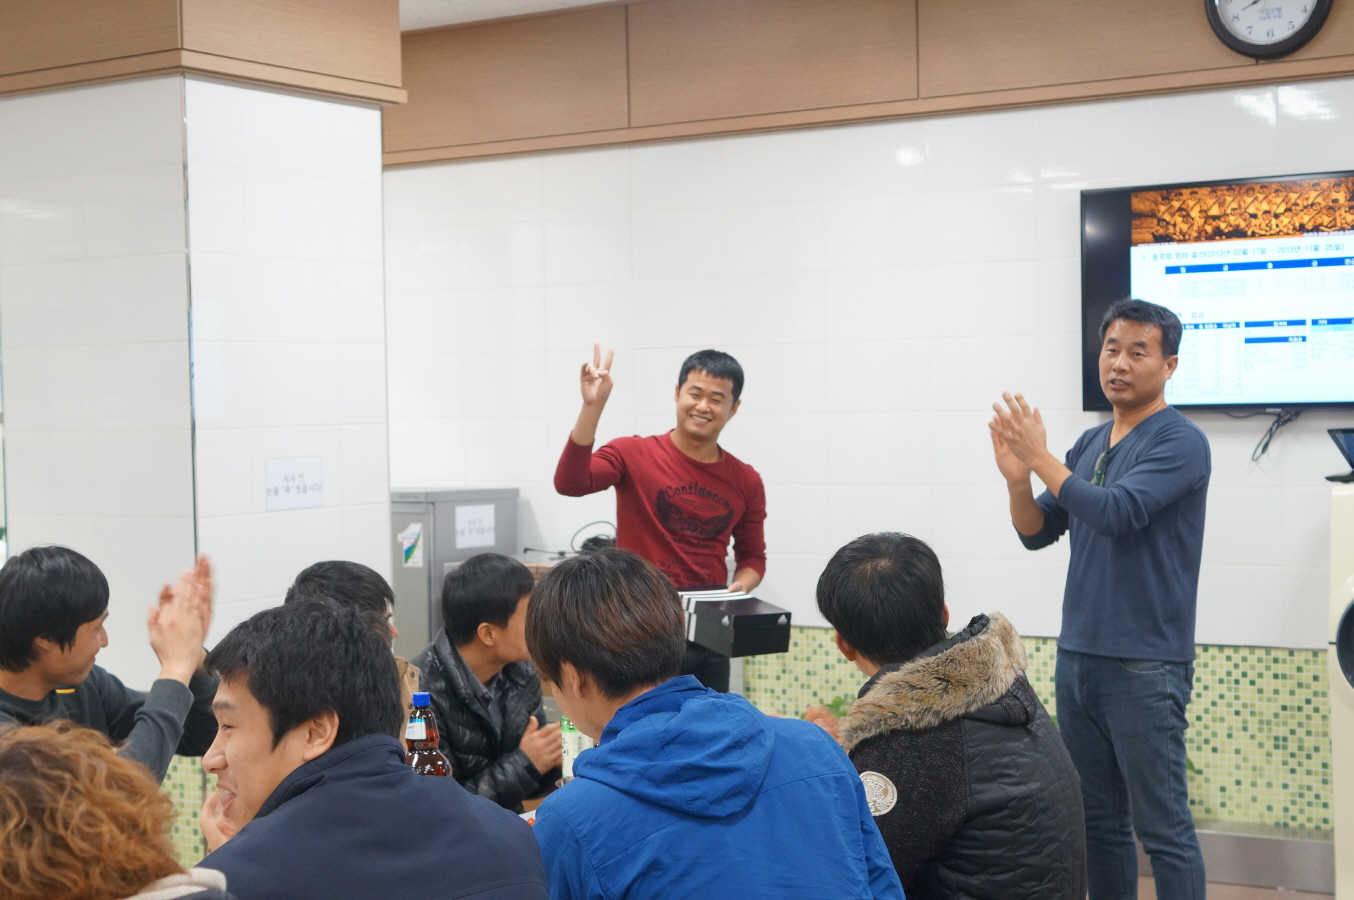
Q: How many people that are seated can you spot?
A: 7